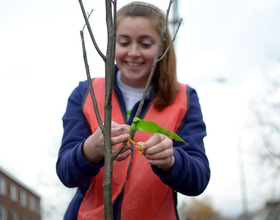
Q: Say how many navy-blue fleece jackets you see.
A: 1